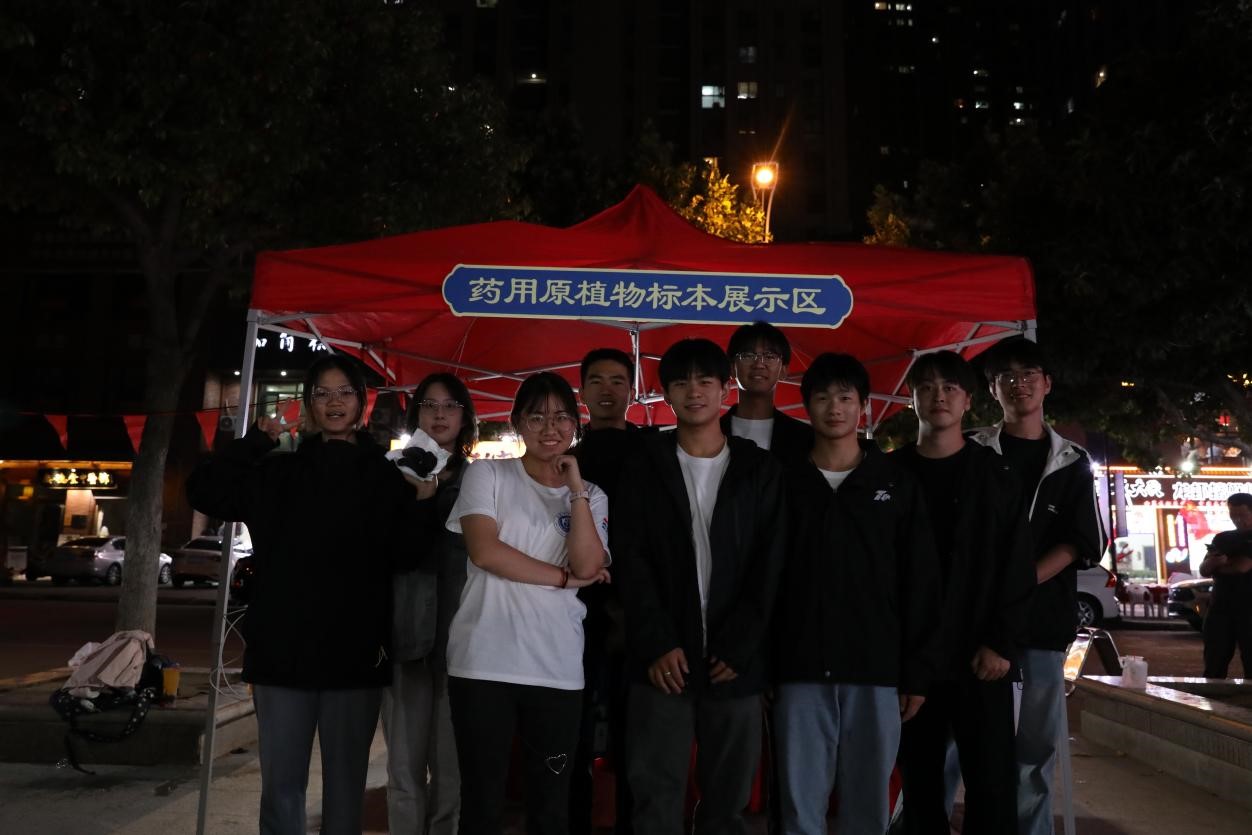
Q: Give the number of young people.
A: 9